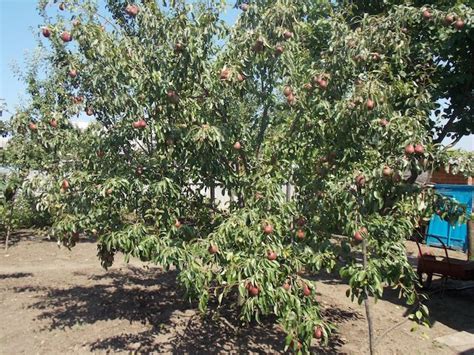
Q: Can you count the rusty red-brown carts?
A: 1